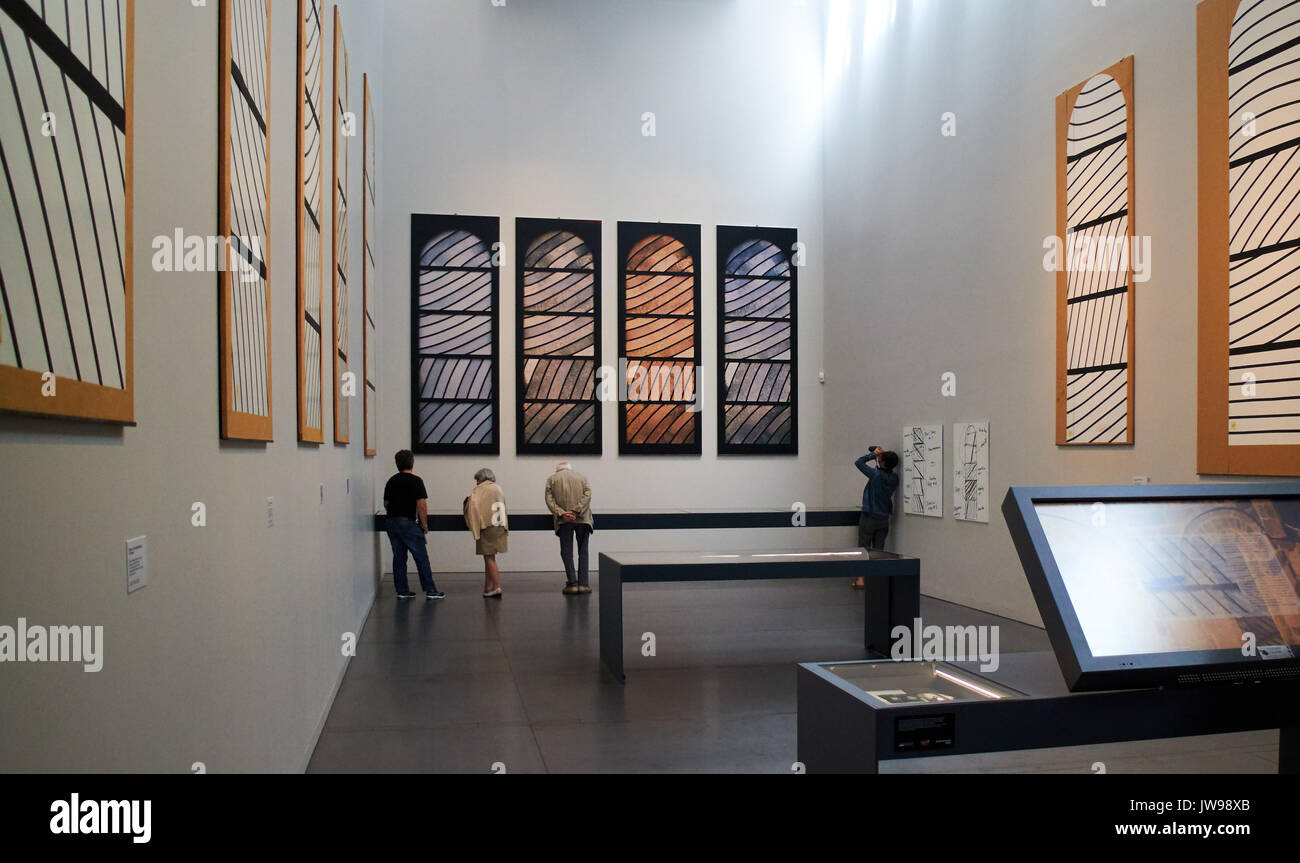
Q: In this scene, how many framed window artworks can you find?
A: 11